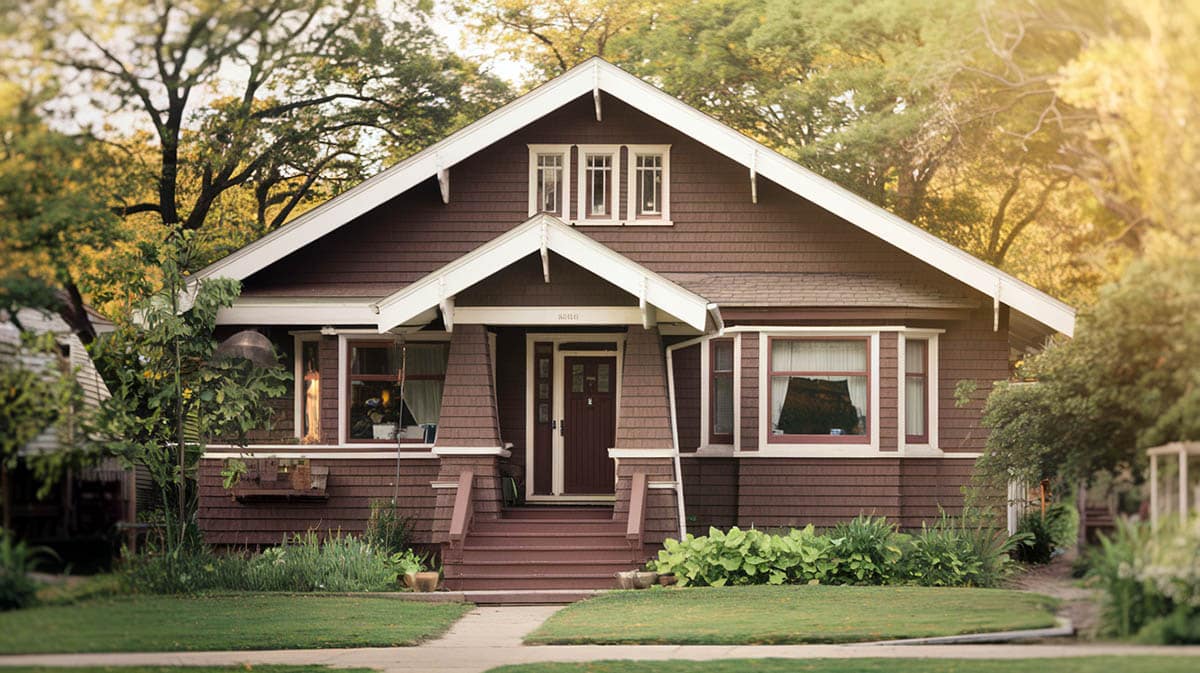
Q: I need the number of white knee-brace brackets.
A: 7